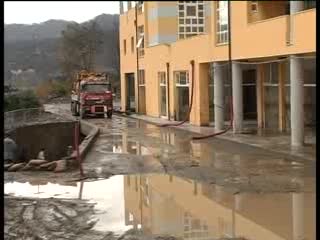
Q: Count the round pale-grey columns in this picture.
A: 3